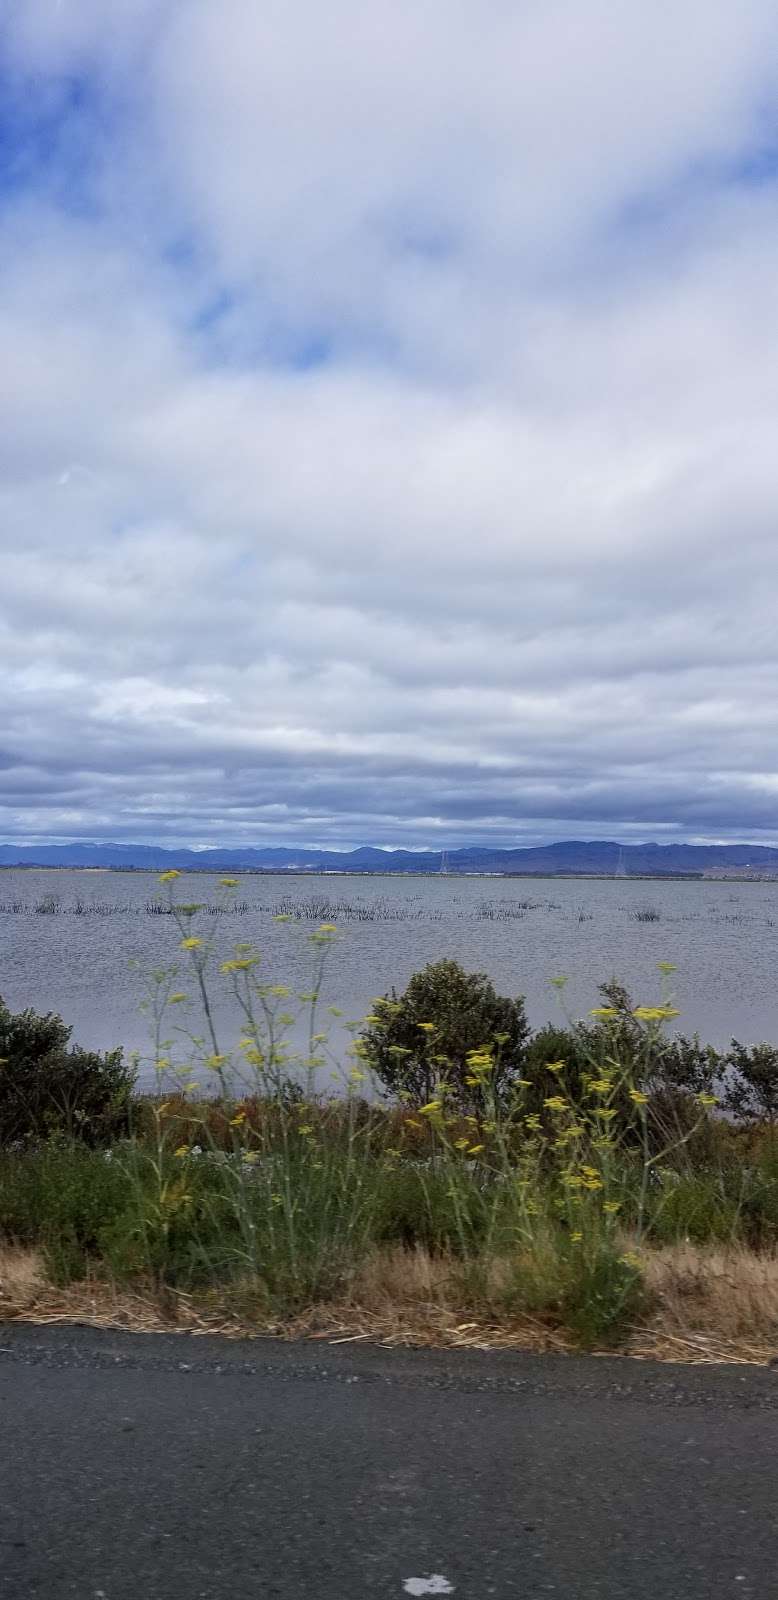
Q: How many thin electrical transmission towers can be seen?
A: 2